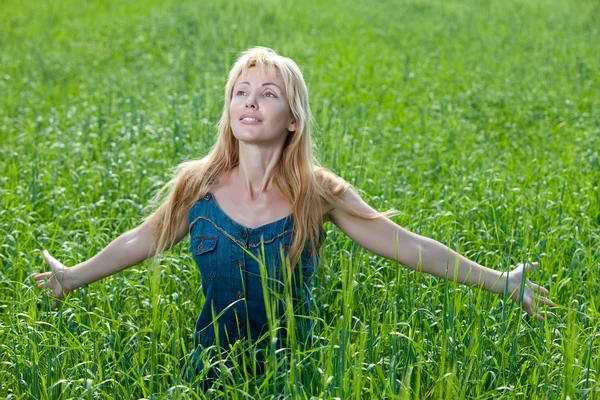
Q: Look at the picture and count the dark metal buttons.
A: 5